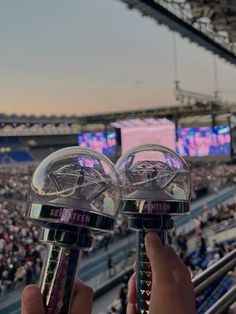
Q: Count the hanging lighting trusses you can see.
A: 1